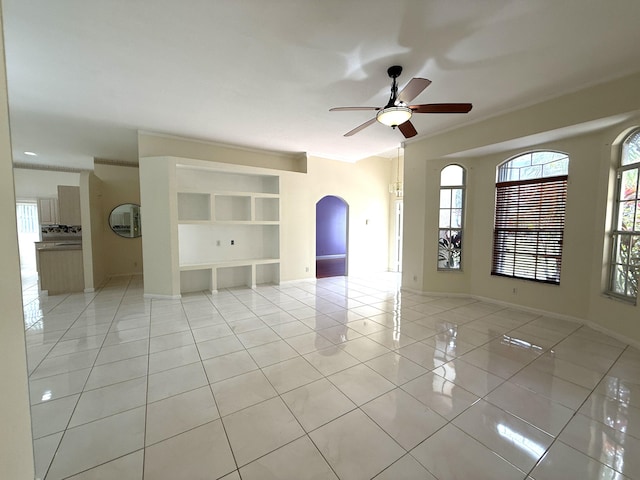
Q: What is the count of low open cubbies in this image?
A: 3